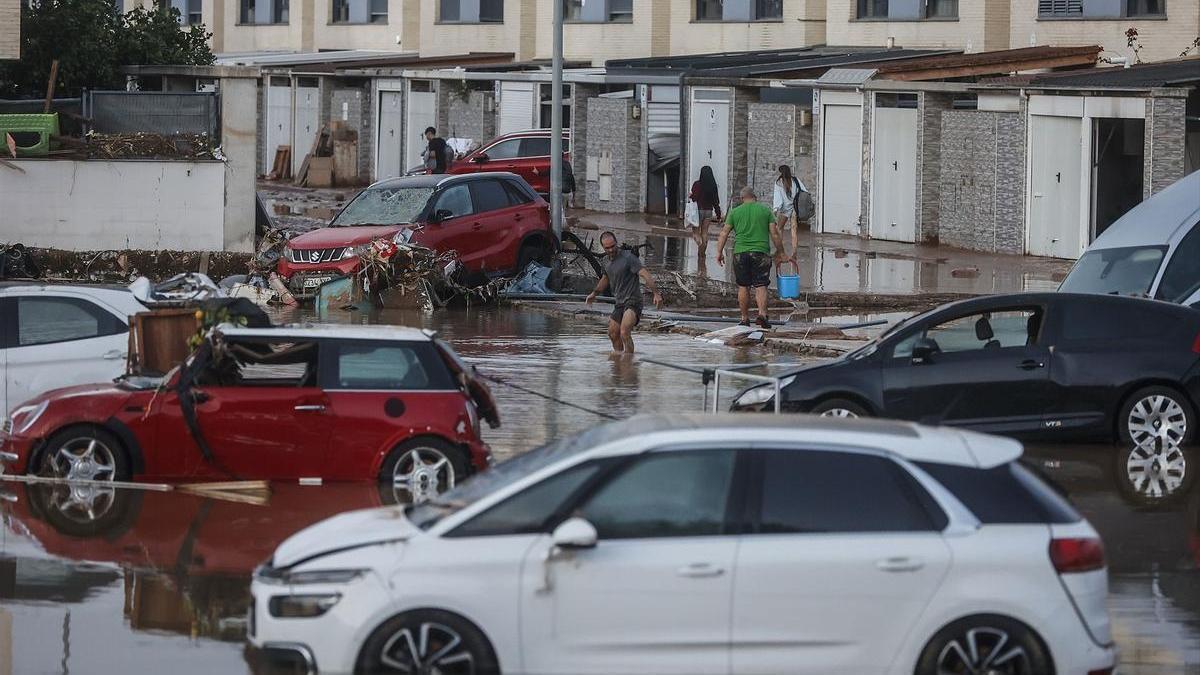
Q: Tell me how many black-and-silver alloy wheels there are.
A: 2